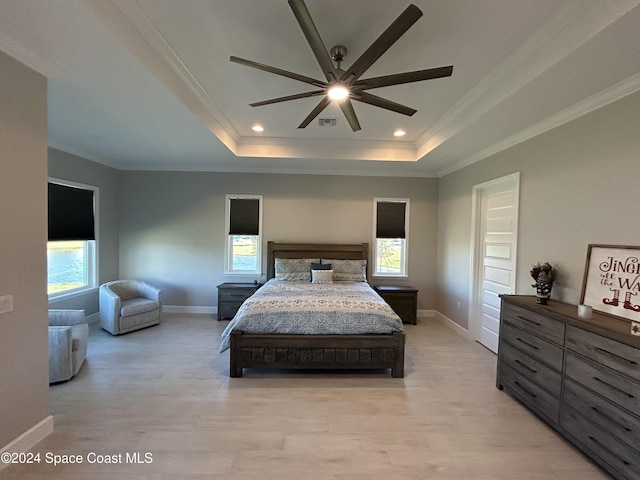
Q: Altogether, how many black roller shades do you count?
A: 3